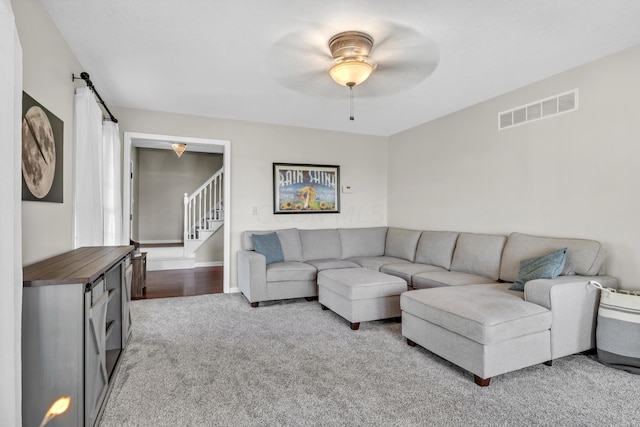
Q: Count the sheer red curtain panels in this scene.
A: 0